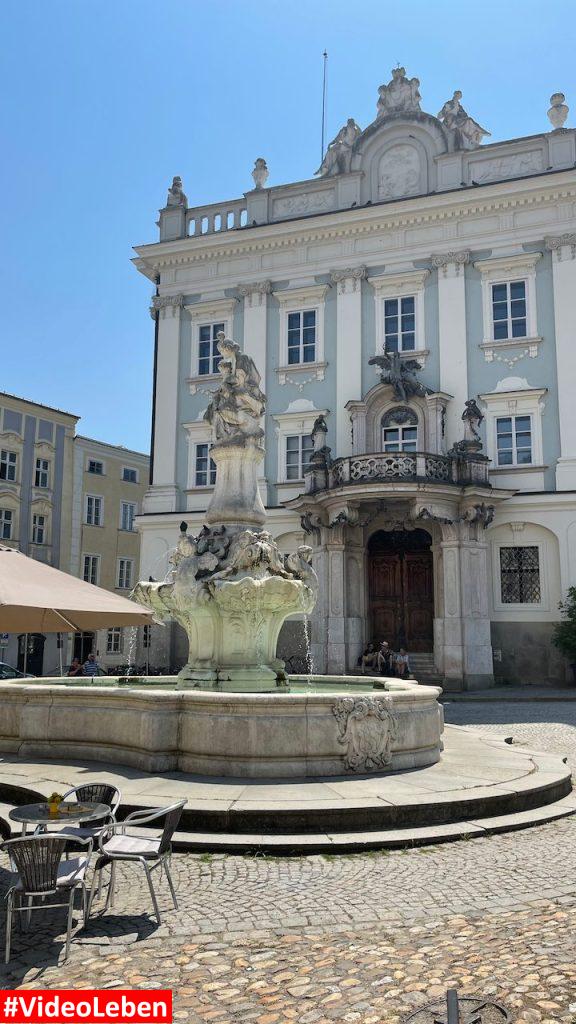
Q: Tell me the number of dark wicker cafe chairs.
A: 3